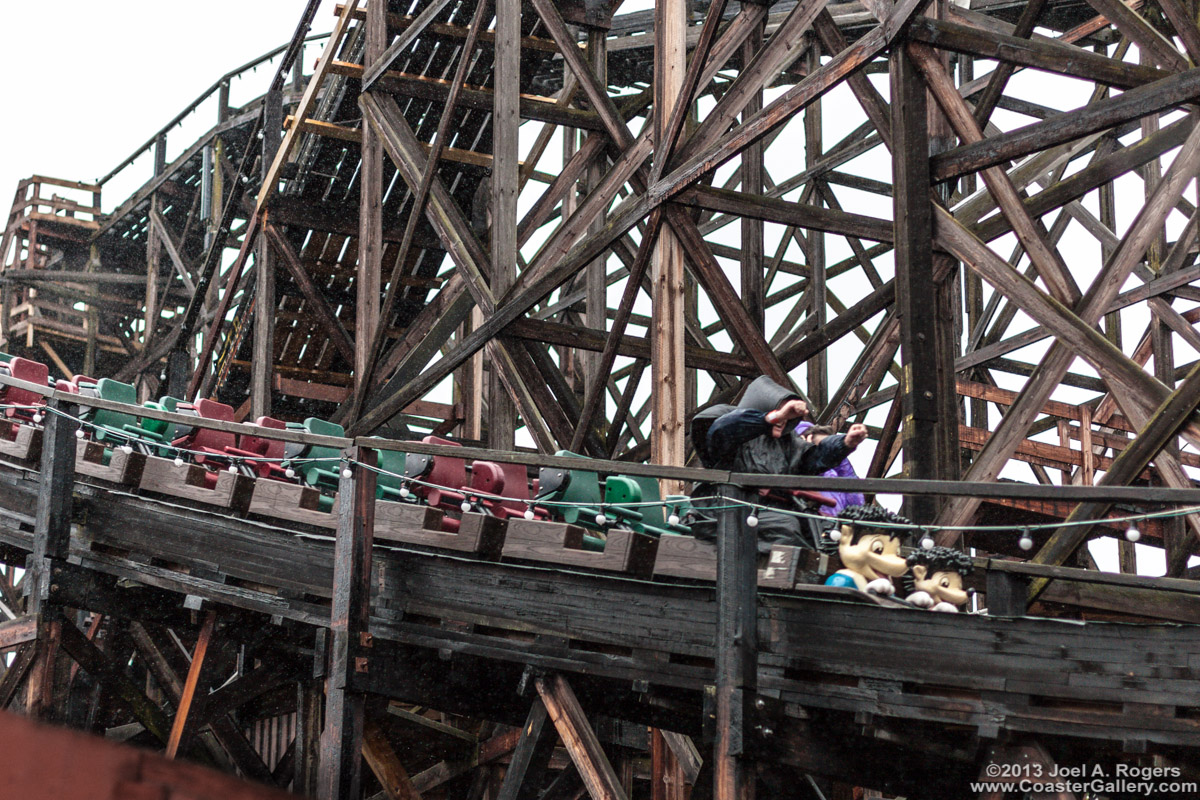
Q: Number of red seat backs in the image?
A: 6